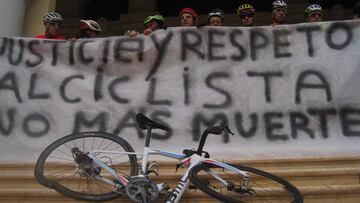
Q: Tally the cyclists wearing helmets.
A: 8